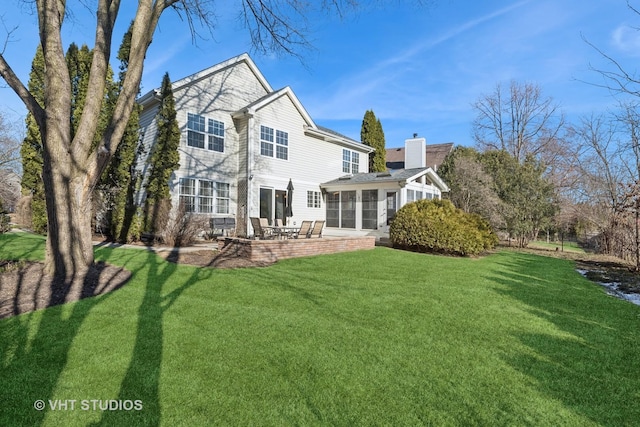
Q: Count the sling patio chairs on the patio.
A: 5